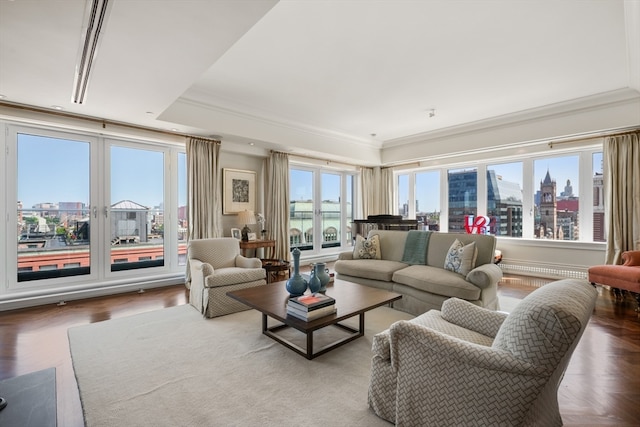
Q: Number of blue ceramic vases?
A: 3